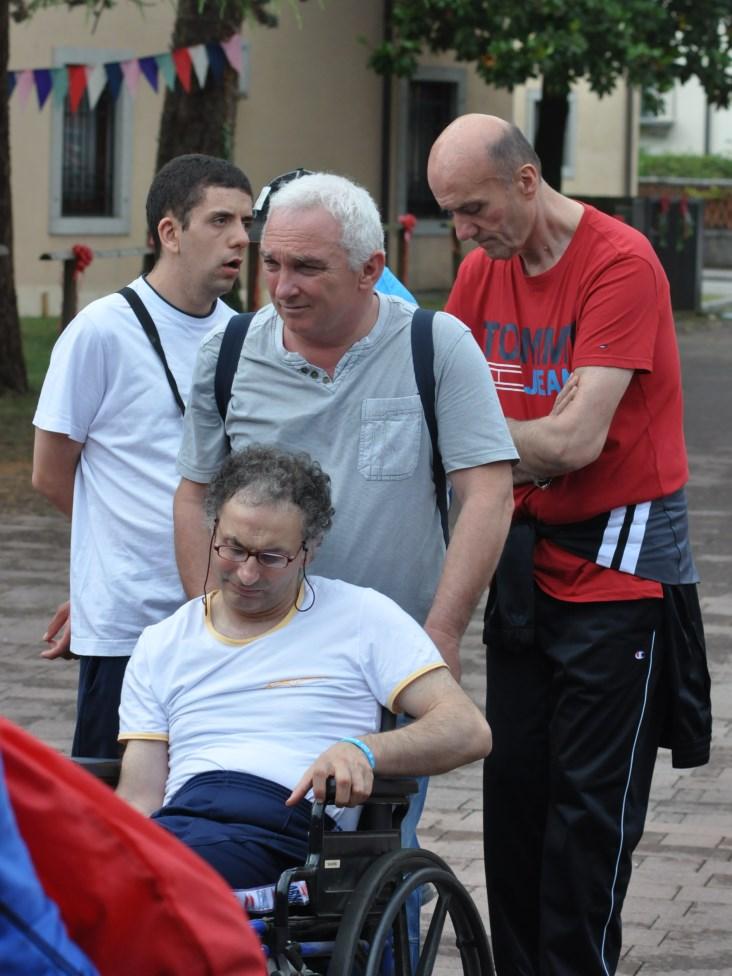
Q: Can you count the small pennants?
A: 14